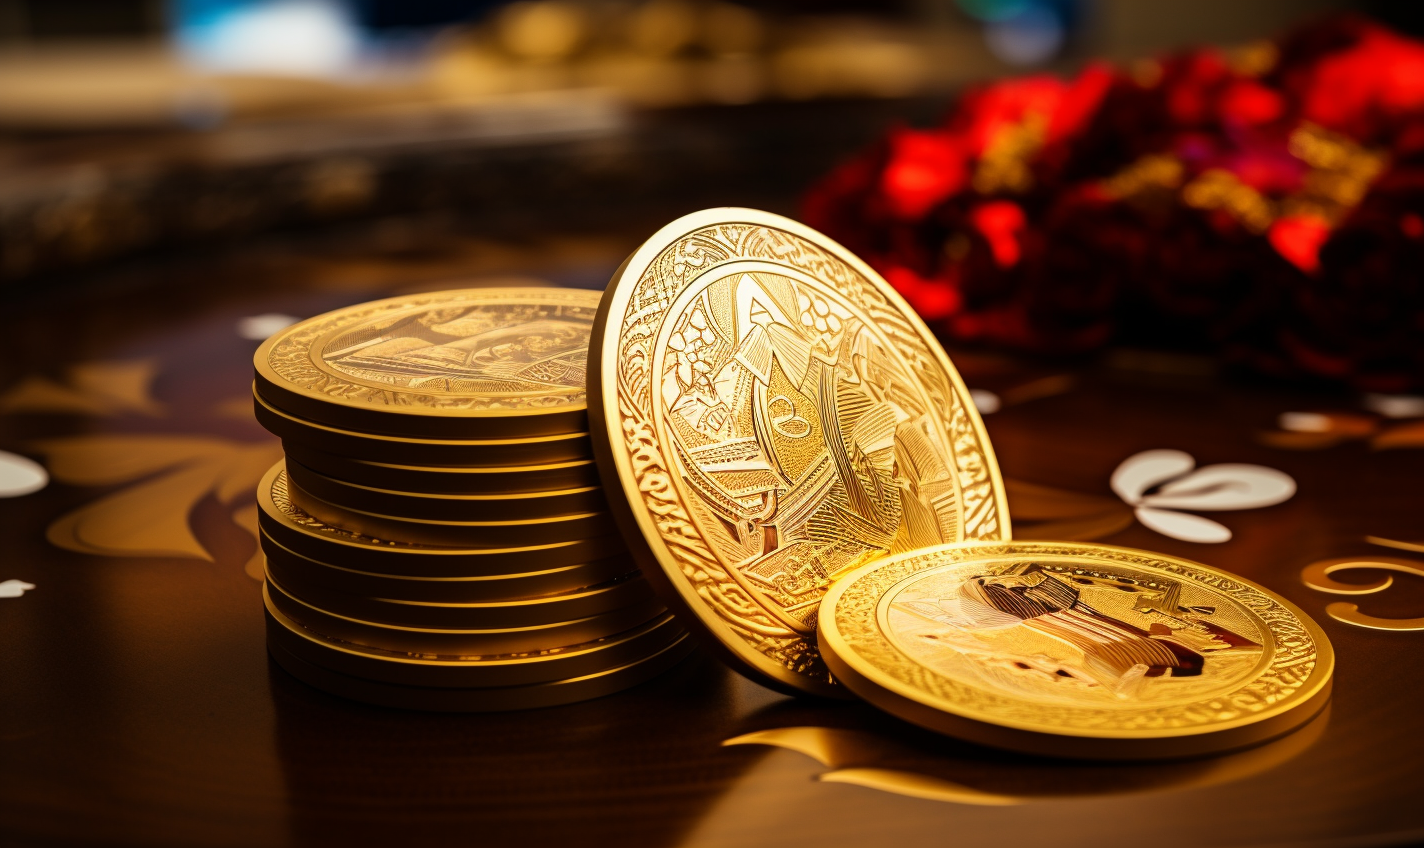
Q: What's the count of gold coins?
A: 13